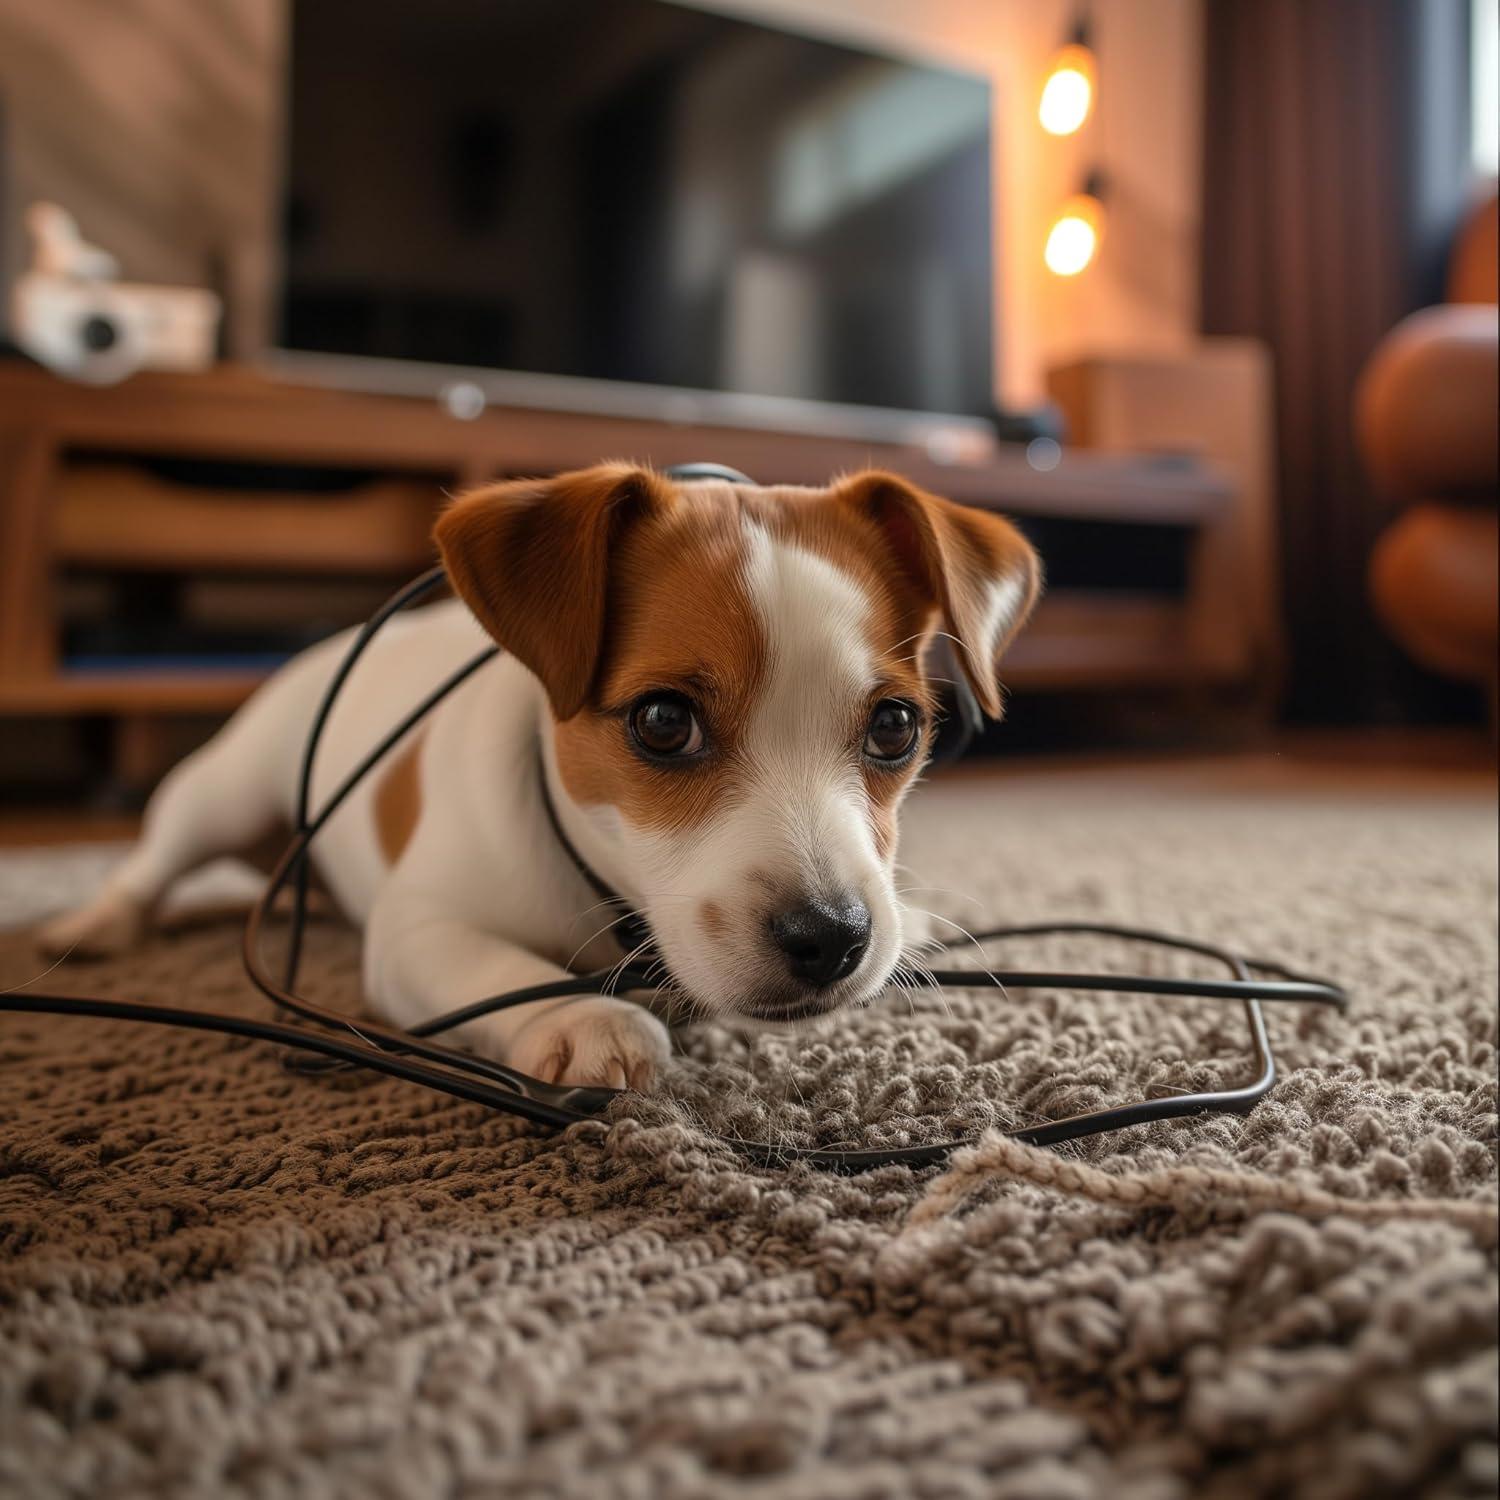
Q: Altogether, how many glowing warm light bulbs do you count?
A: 2